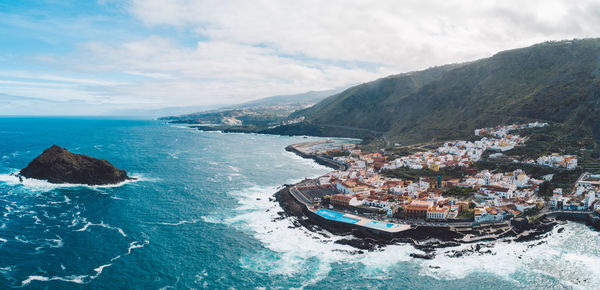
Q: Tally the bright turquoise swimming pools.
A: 2